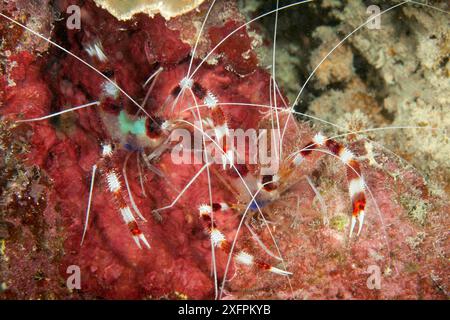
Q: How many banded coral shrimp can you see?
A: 2